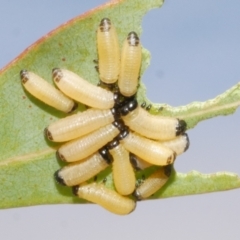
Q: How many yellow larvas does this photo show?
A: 13